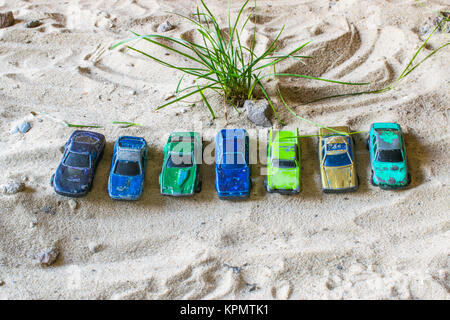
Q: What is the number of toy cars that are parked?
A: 7